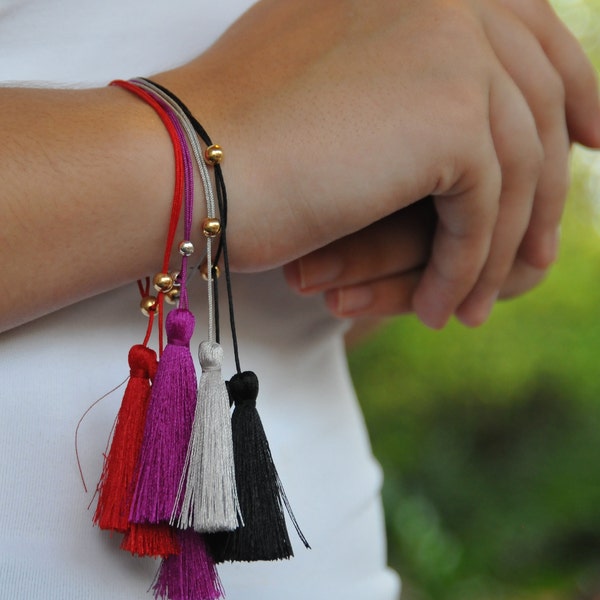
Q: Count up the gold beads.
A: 6